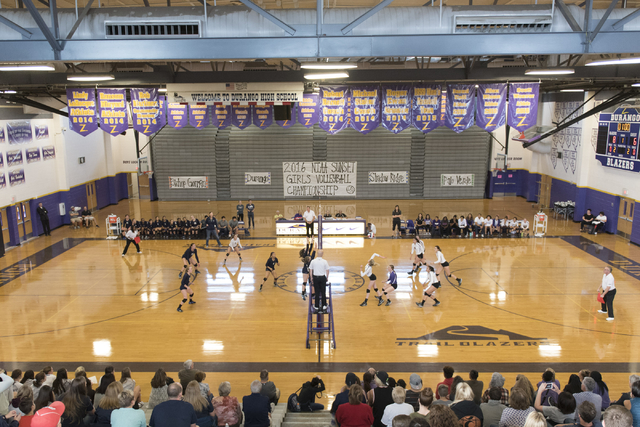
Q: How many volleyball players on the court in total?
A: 12